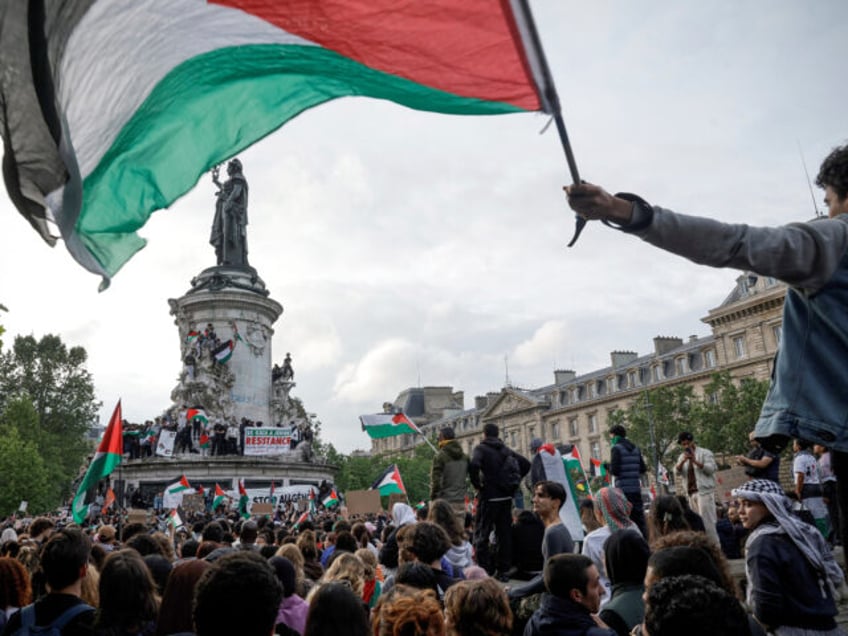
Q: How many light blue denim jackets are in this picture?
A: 1